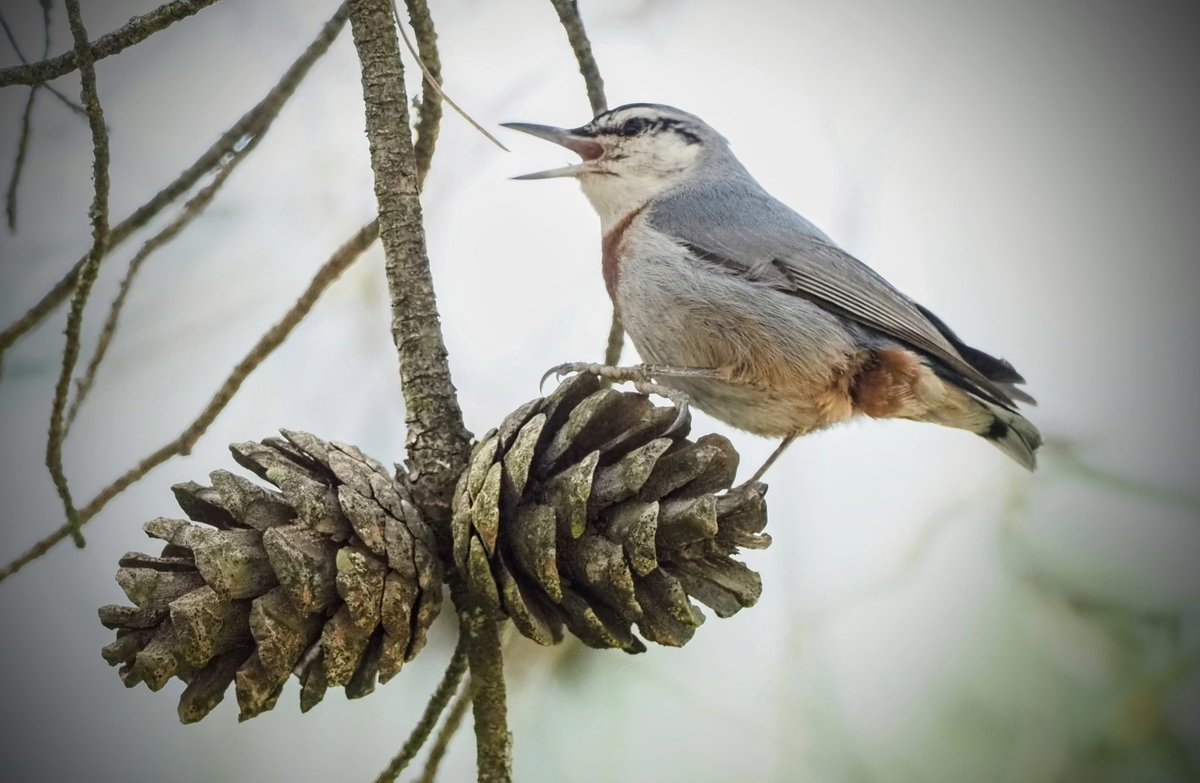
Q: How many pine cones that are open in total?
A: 2